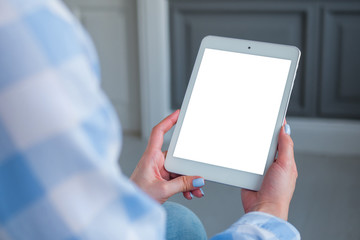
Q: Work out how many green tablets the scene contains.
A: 0